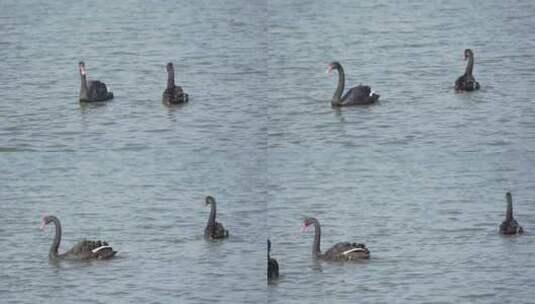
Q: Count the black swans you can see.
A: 9